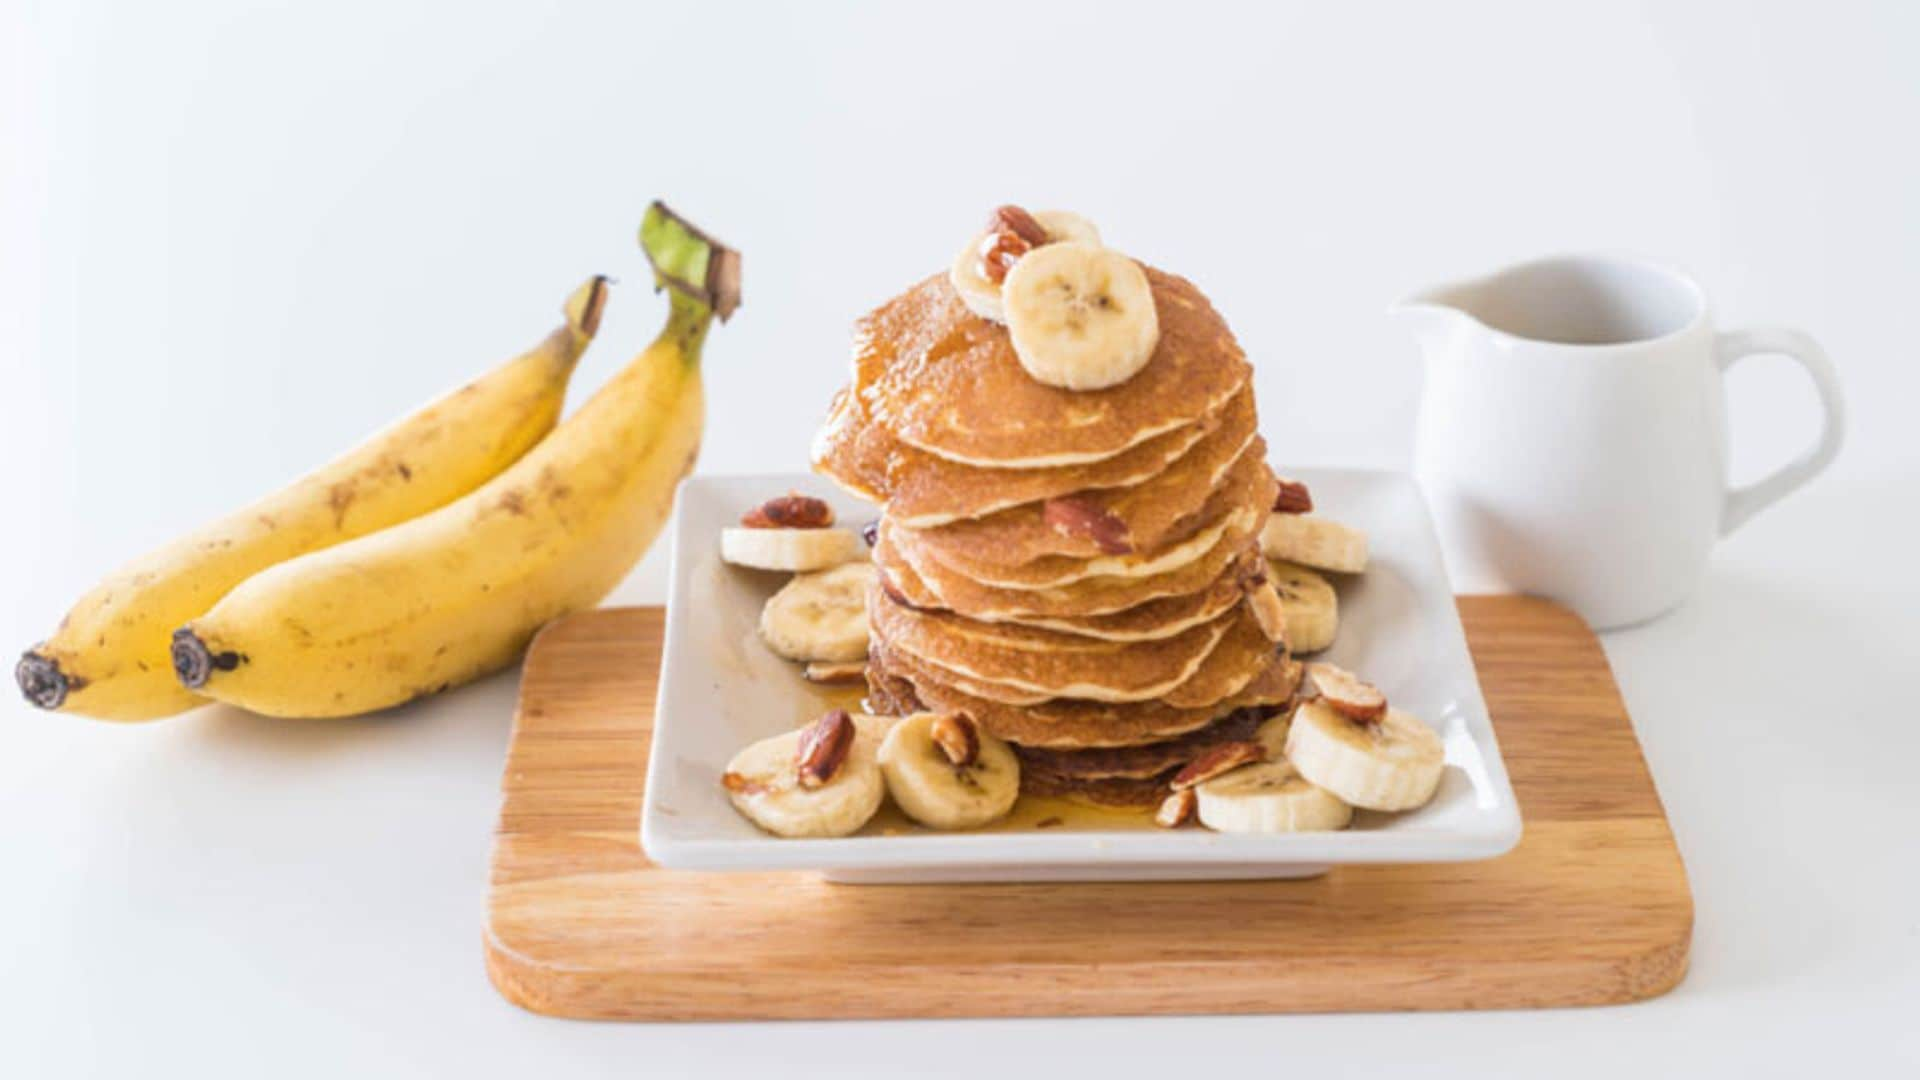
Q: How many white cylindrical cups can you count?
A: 1